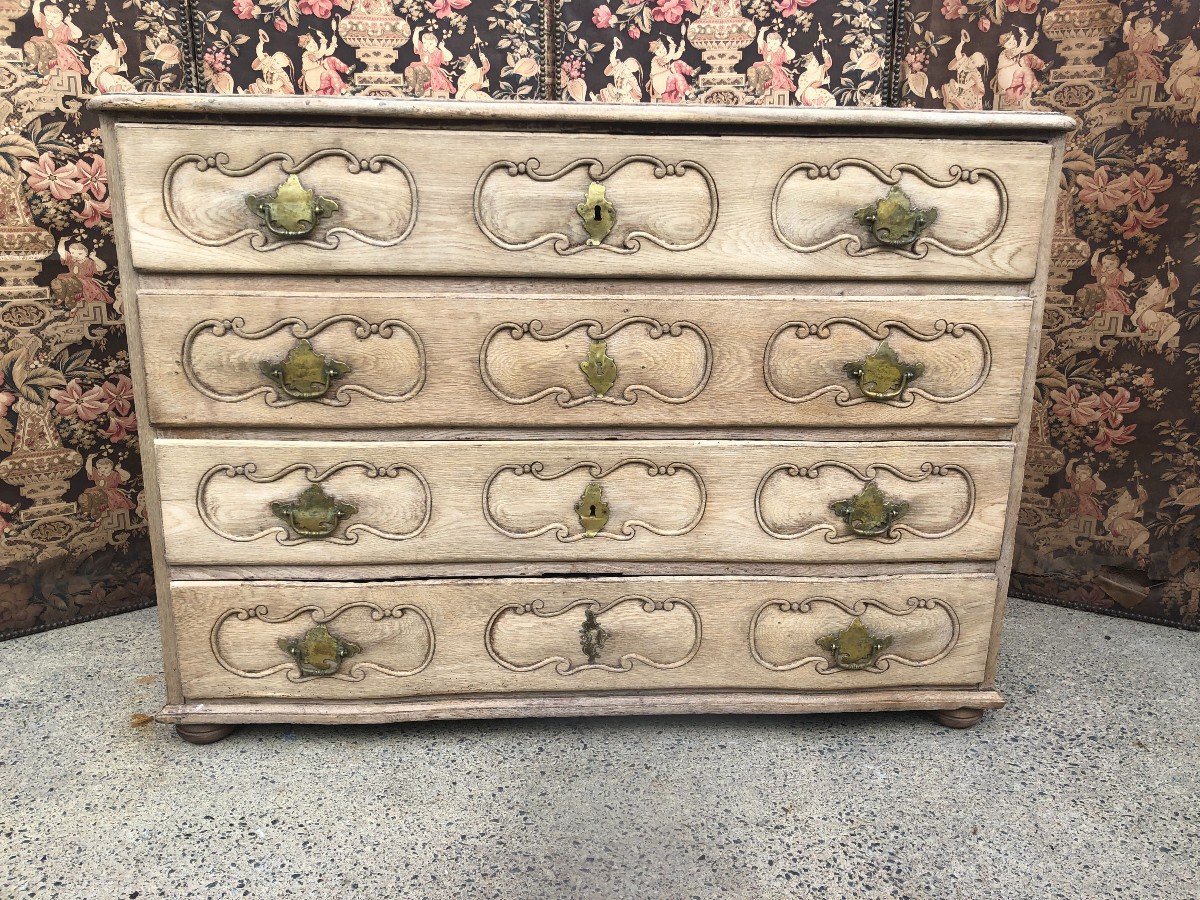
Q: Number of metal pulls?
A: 8